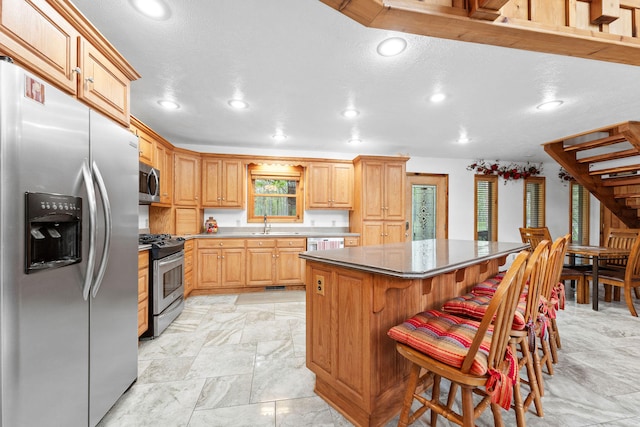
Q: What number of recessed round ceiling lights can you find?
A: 10